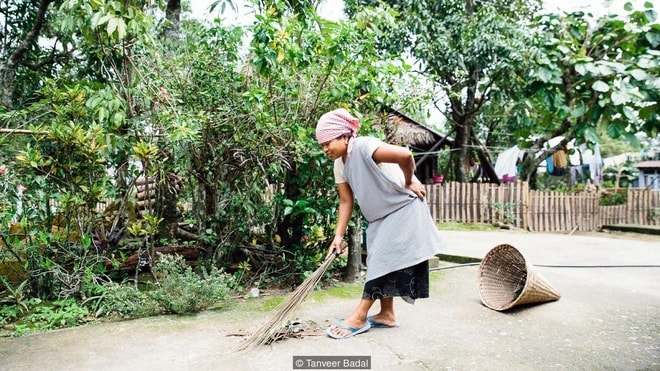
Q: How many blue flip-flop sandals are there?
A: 2